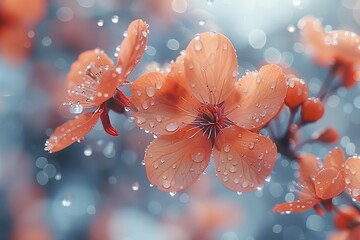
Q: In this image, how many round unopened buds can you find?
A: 3